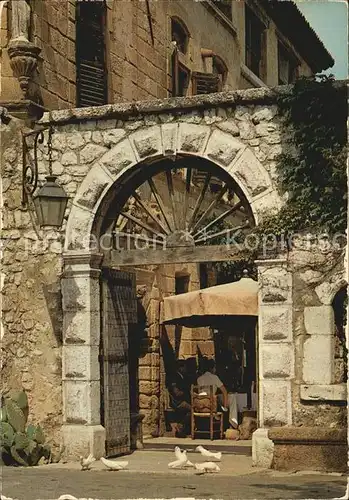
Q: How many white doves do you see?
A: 6